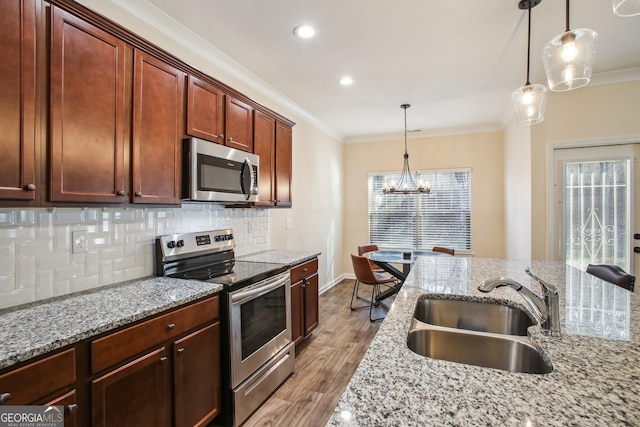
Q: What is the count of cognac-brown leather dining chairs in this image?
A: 3